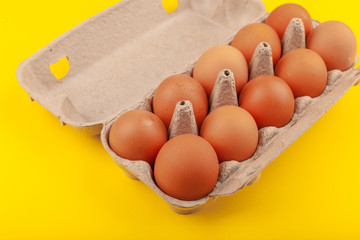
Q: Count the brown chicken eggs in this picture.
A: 10